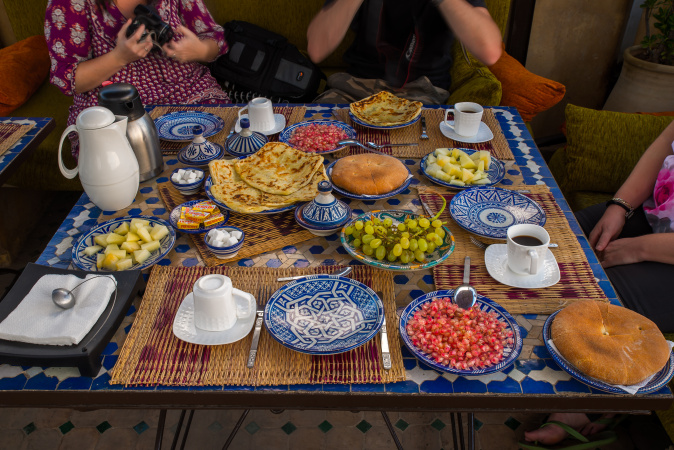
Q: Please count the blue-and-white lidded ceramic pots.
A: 3